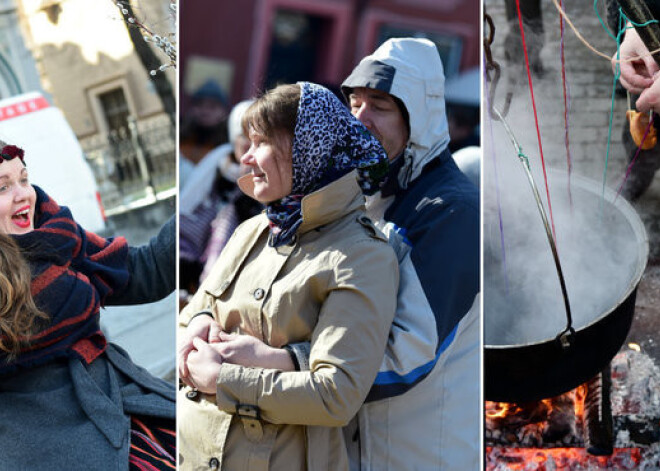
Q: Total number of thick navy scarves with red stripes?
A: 1